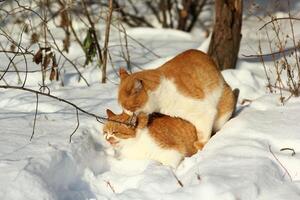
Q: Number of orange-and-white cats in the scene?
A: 2